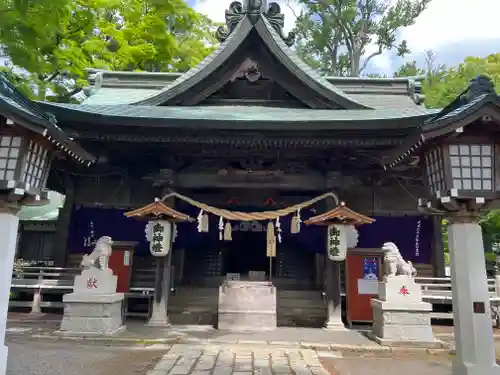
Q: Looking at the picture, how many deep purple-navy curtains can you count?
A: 2